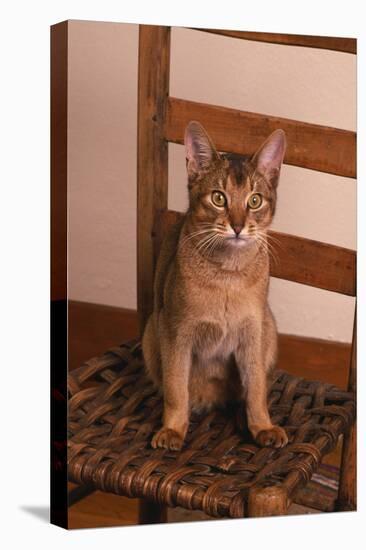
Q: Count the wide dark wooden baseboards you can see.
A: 1